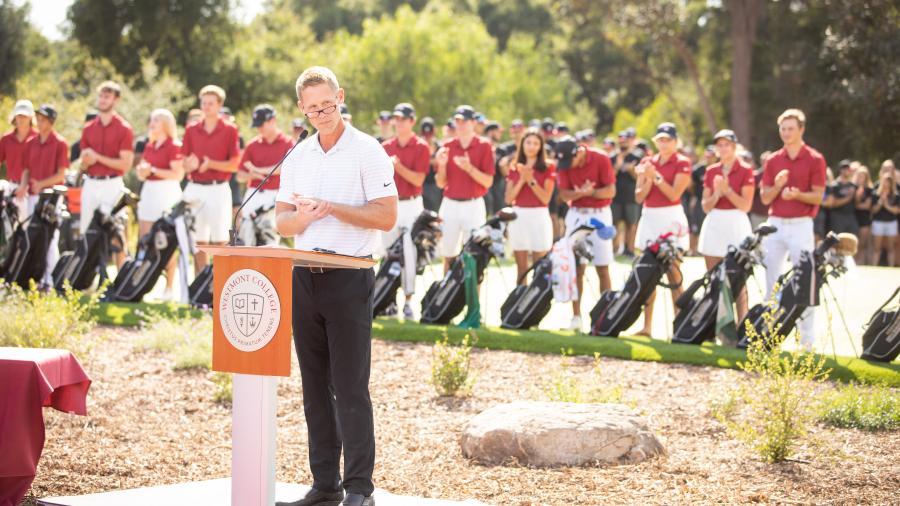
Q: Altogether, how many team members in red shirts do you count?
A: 13